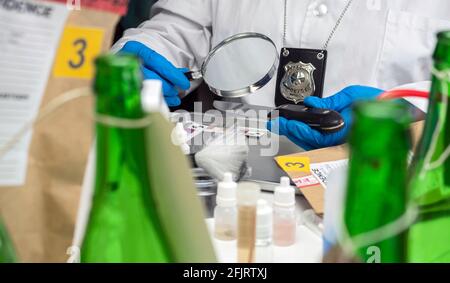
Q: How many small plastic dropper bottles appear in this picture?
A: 3